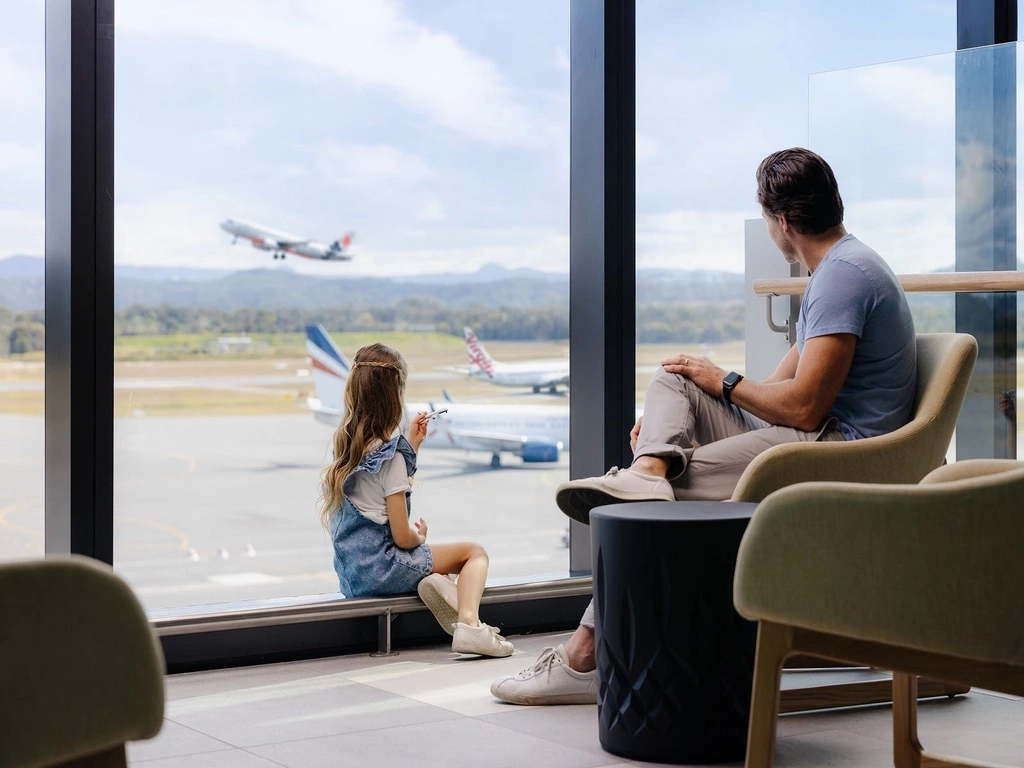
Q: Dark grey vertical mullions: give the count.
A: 3